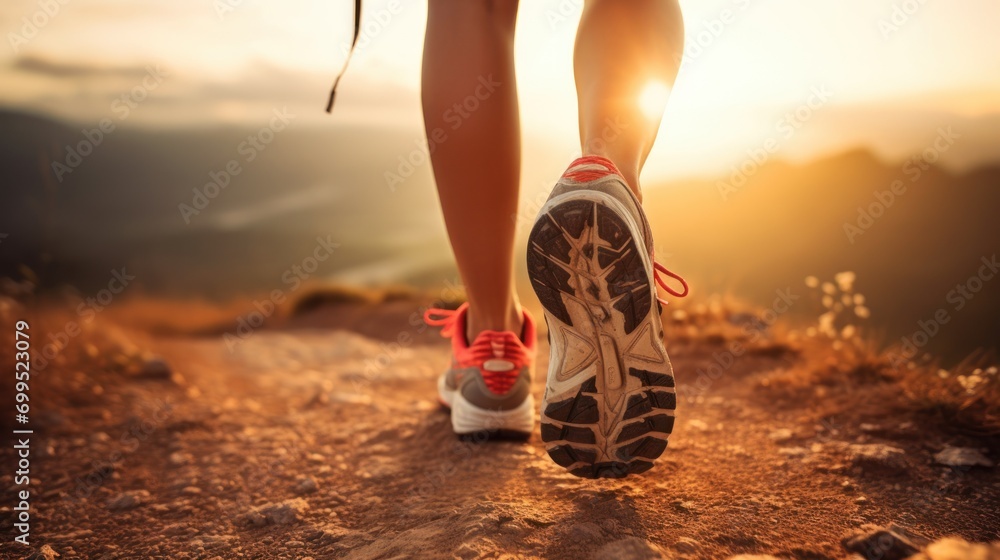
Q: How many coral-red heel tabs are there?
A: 2